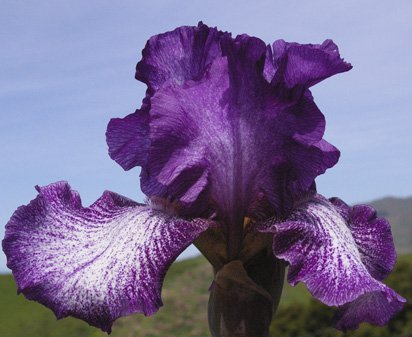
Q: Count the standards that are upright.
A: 3